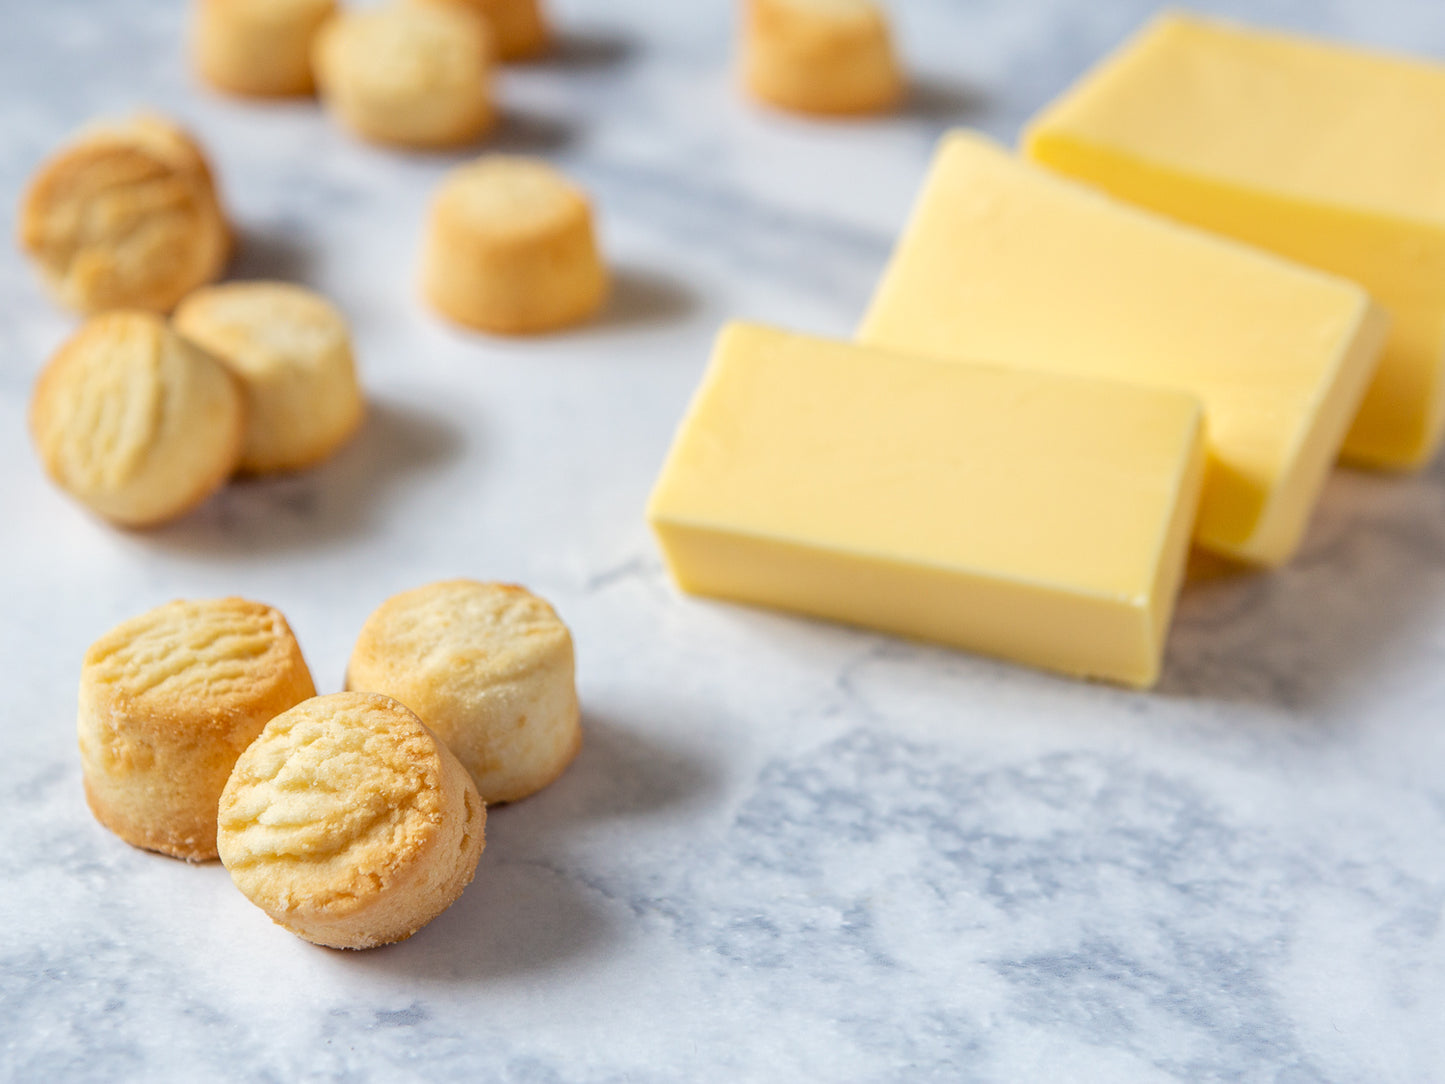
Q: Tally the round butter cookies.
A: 12